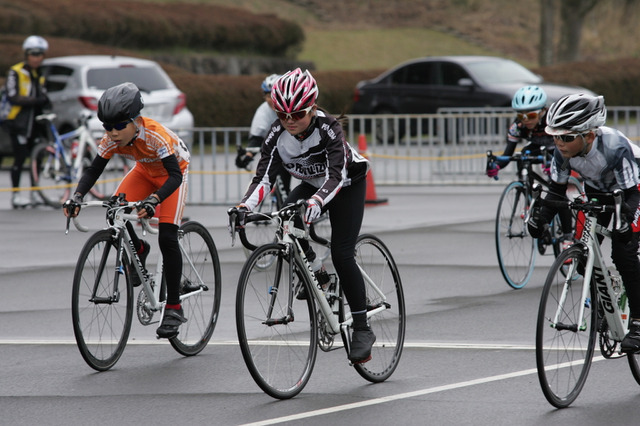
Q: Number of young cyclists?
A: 5